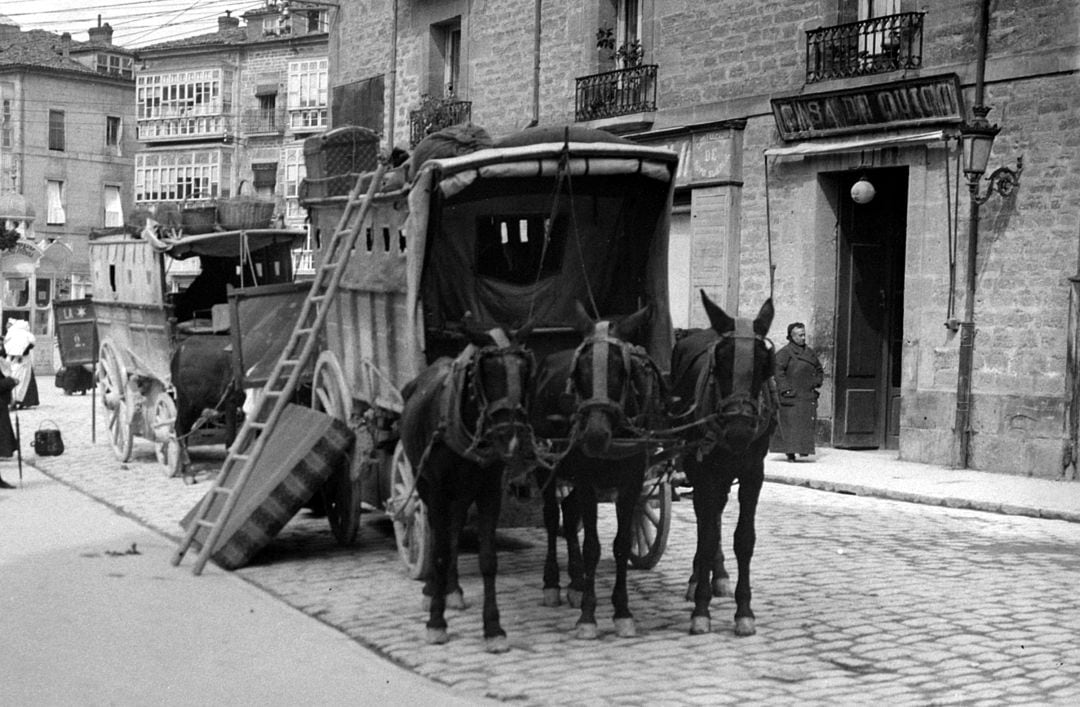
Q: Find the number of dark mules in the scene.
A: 3